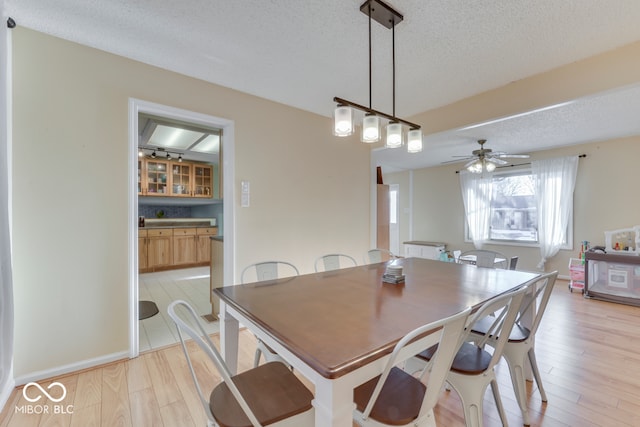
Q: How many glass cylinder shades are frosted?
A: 4